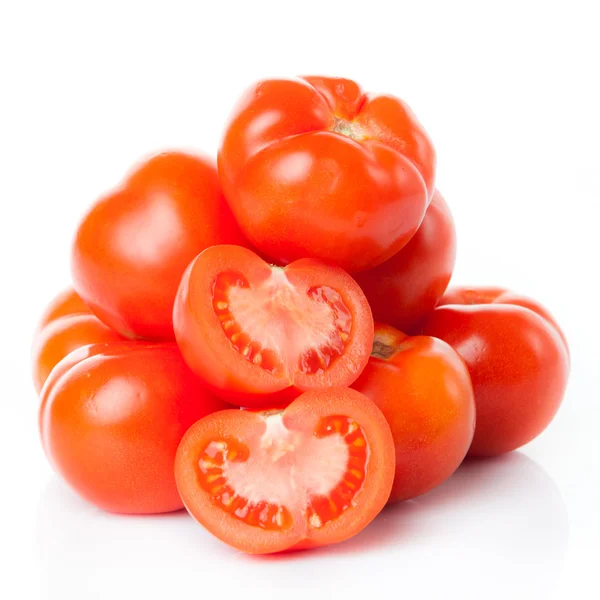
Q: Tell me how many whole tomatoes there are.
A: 7